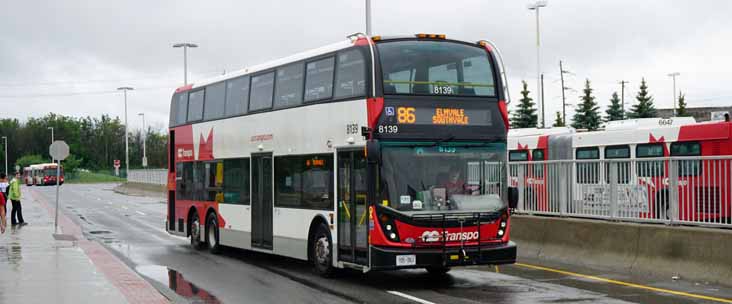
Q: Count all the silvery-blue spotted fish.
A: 0